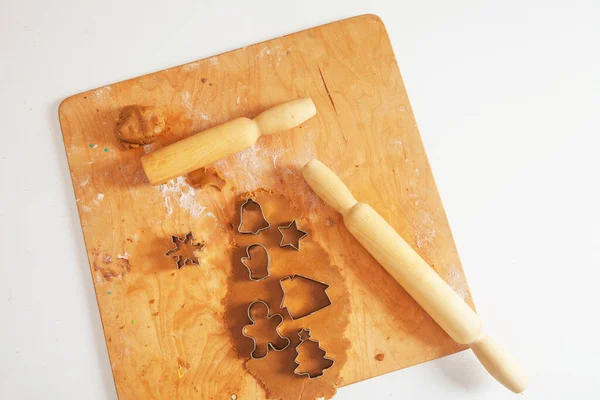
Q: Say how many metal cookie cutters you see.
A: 7